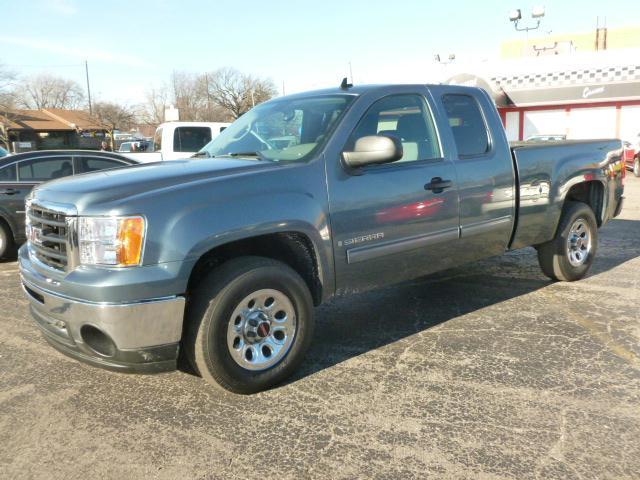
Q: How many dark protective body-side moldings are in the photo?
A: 2